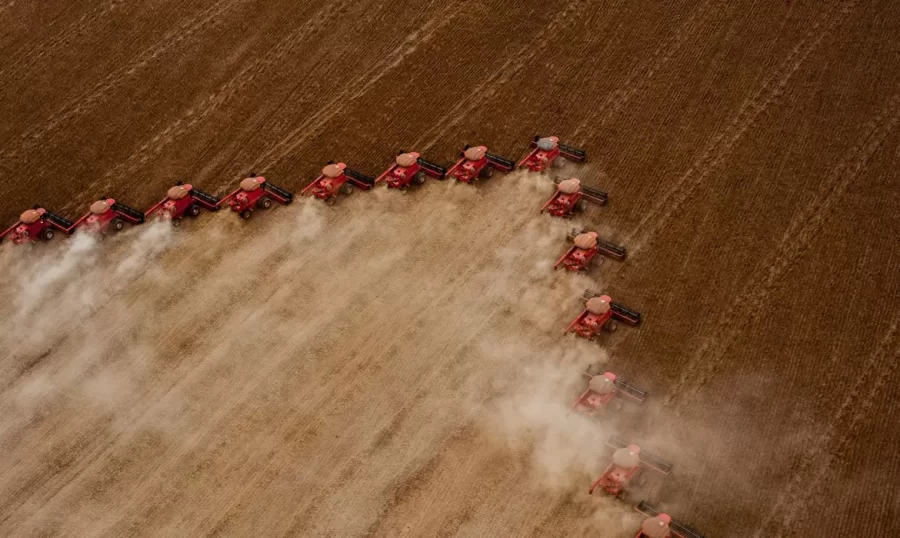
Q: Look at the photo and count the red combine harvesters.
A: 14